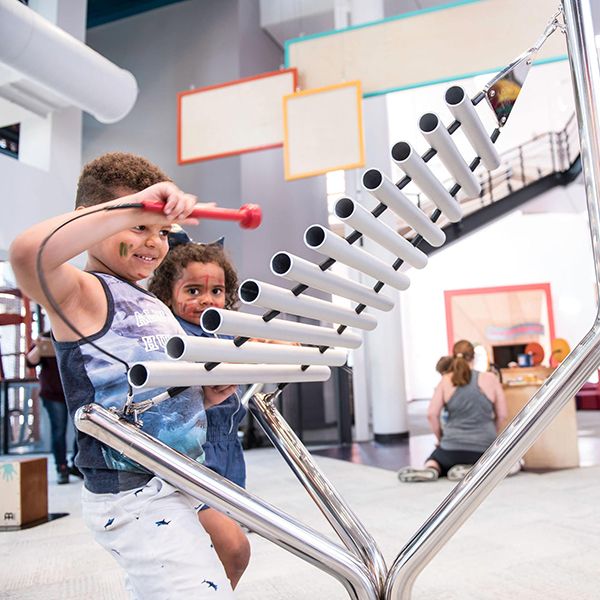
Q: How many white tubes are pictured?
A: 11